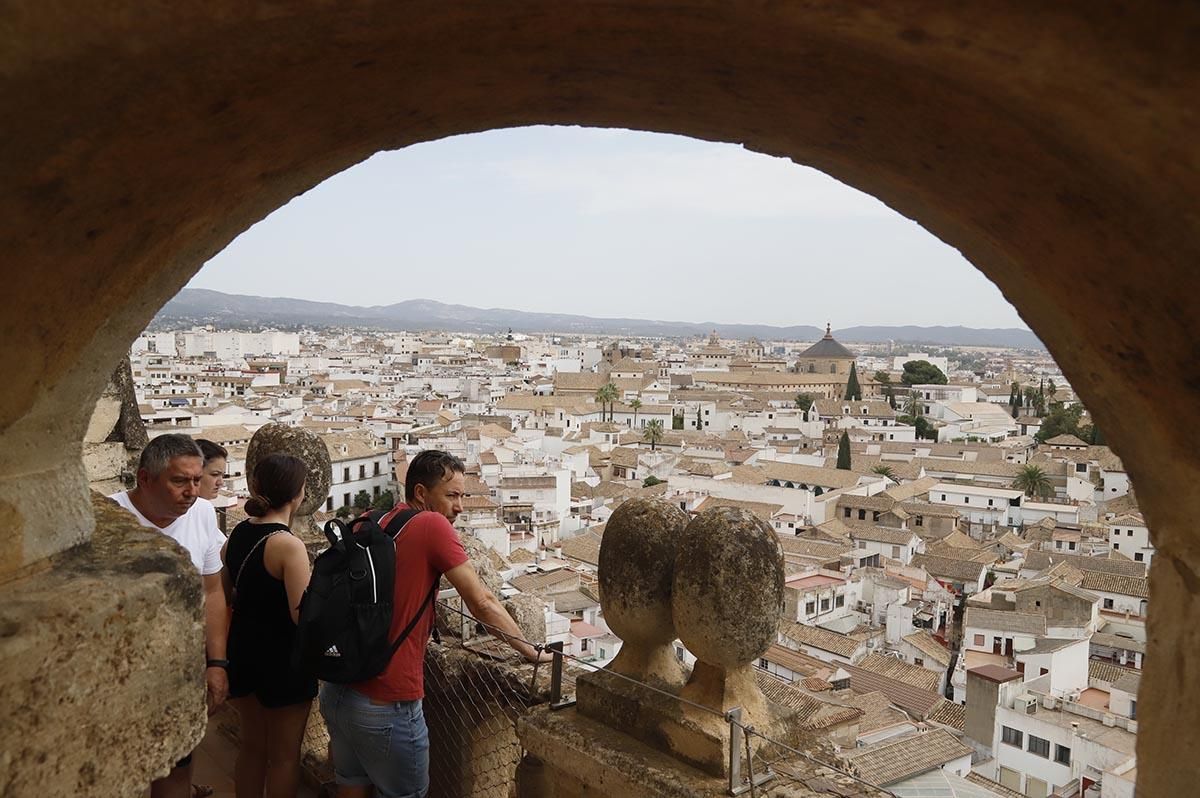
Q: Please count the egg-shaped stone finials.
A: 3